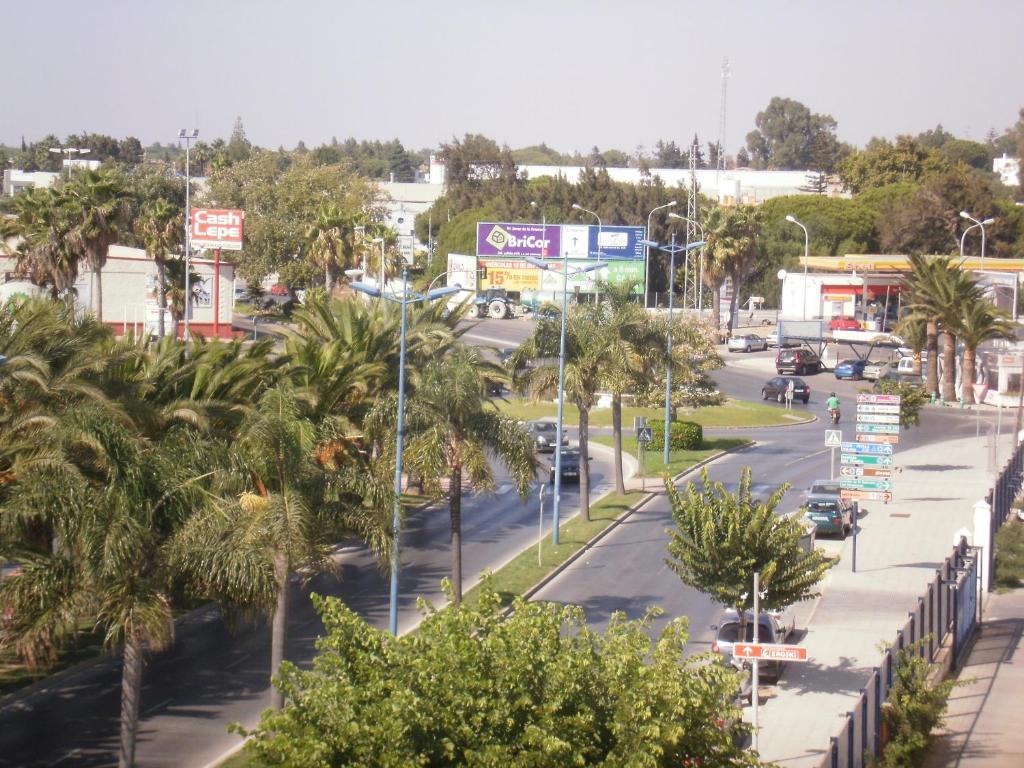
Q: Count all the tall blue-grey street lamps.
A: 3